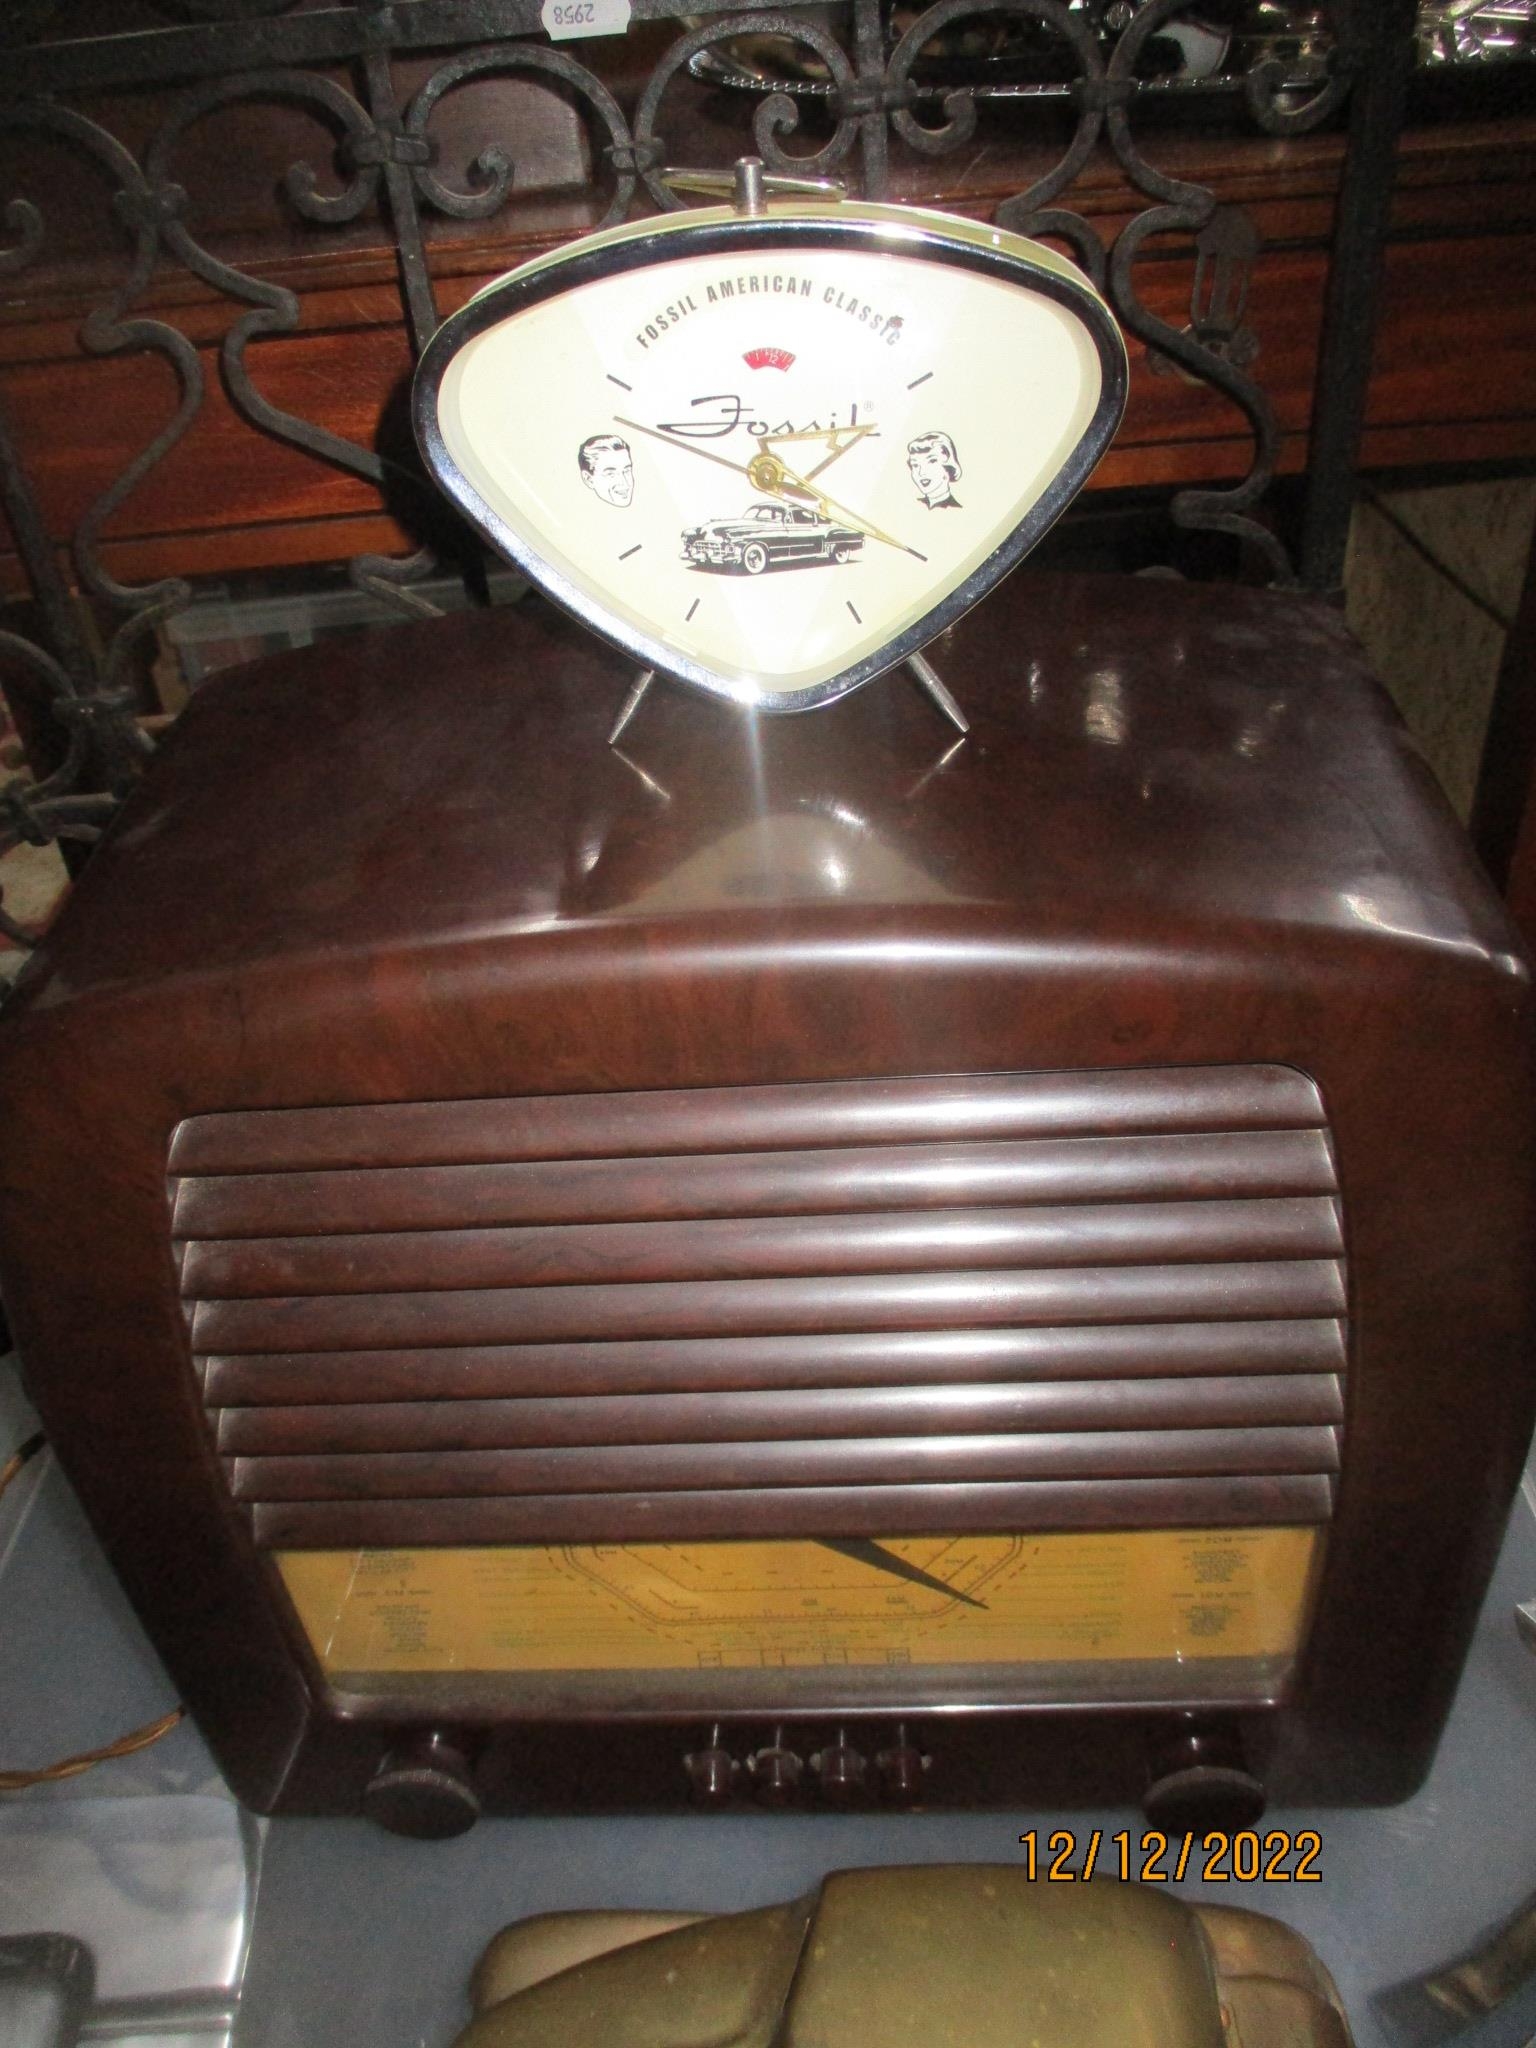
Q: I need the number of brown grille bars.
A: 8